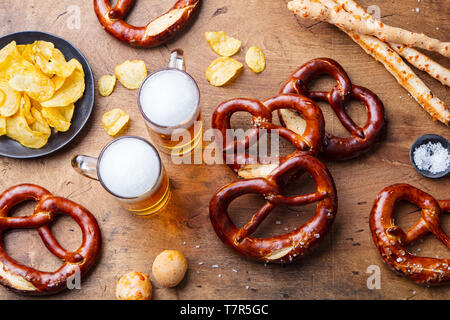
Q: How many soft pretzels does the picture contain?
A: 6